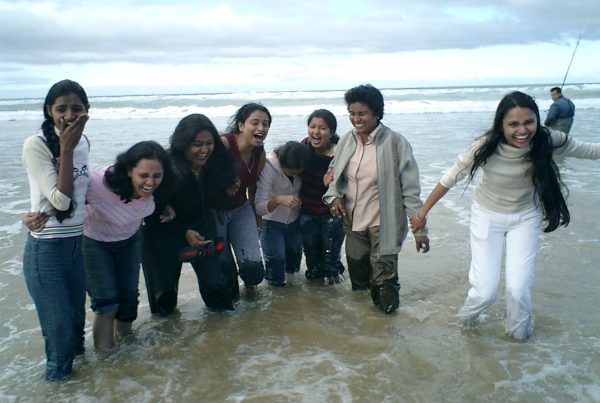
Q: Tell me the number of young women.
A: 8